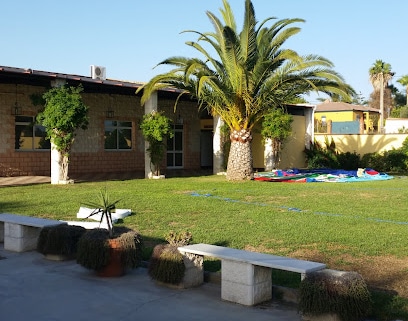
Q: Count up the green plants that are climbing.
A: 3